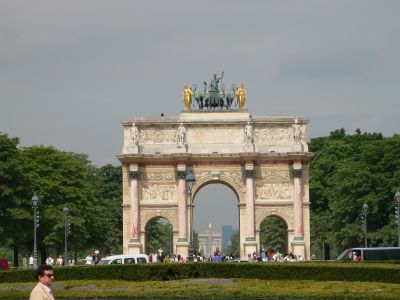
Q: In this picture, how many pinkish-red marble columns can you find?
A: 4